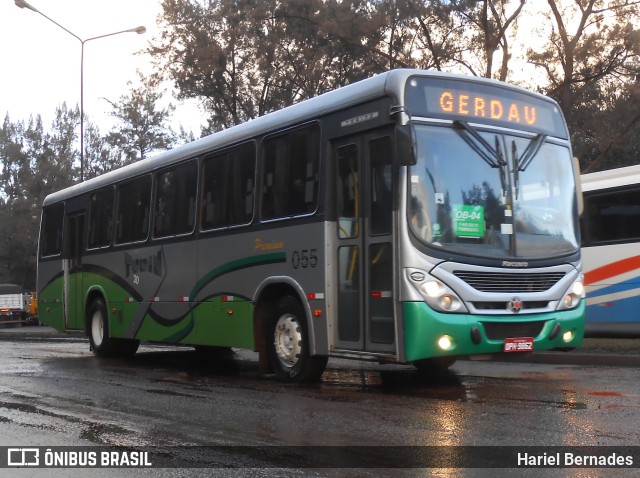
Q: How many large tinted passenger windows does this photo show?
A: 6